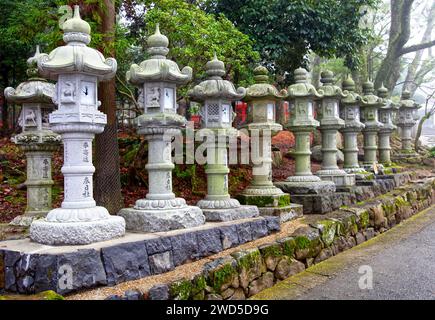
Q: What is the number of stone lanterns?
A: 11